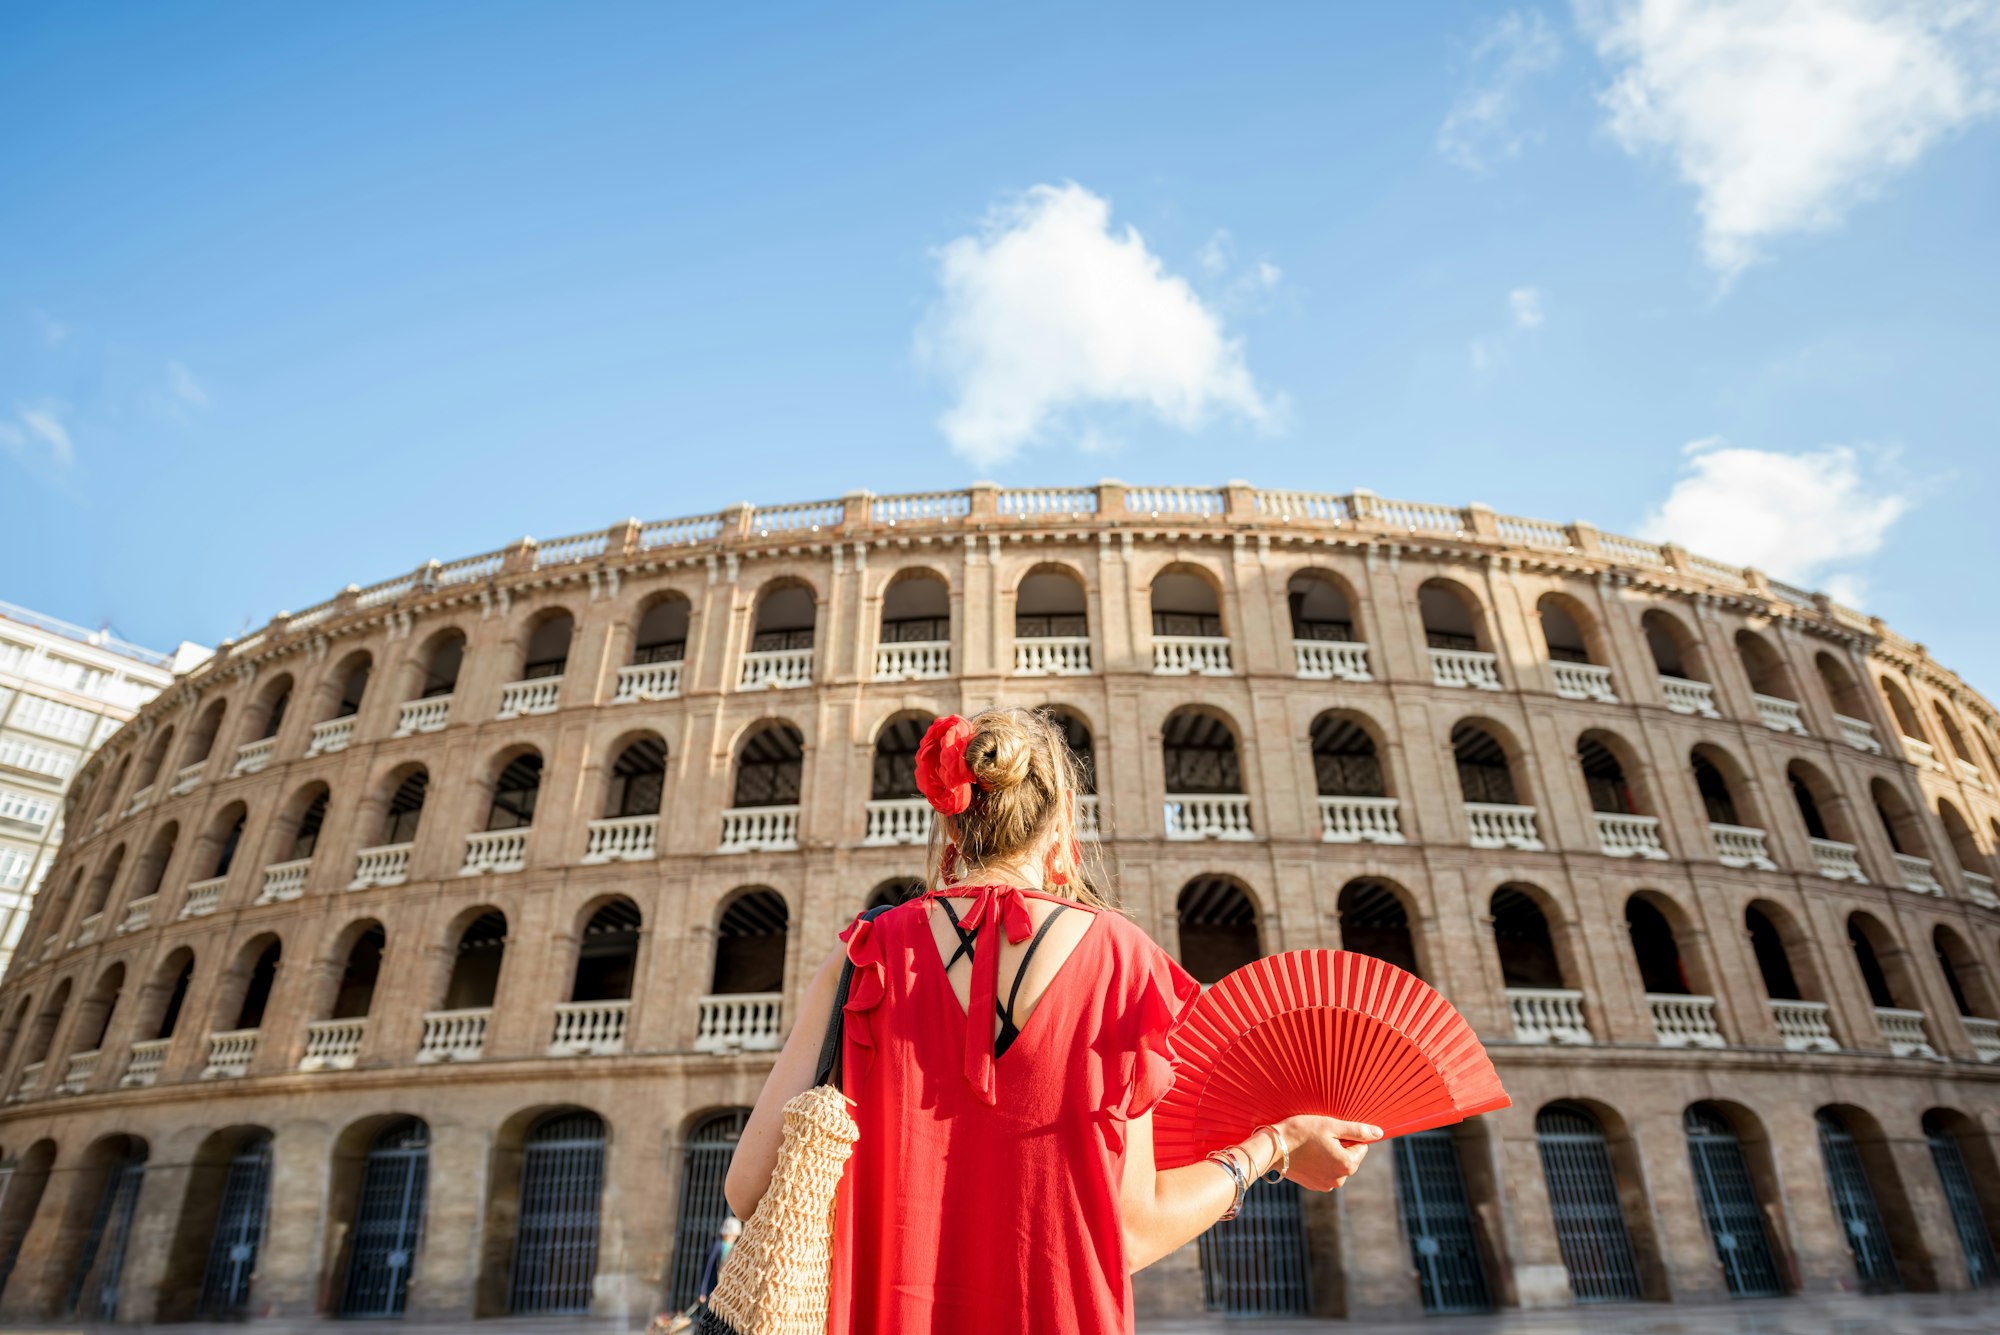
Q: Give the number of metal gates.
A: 11